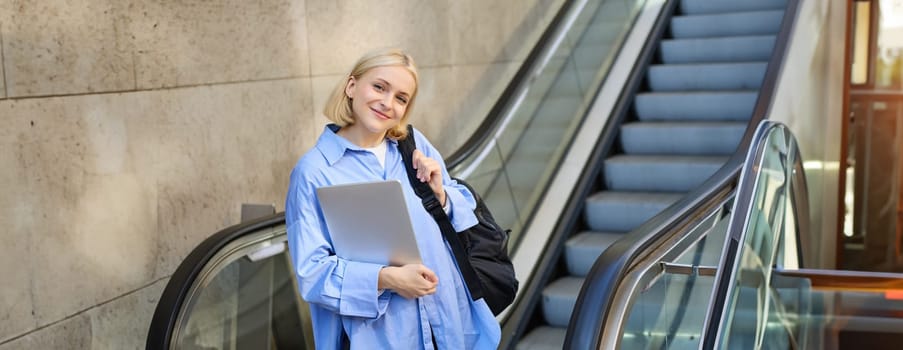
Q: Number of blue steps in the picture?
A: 11